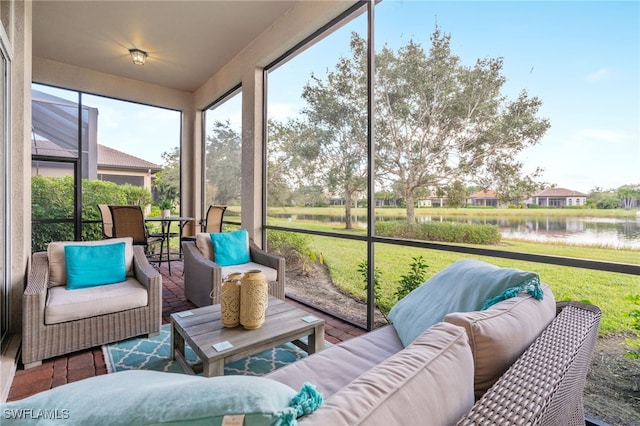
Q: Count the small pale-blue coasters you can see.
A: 3